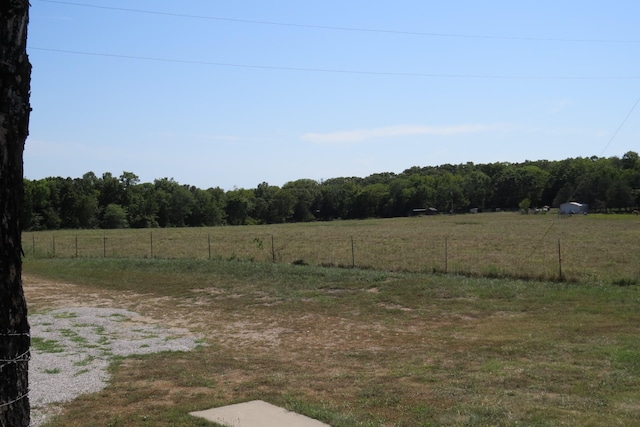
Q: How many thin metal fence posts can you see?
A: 10